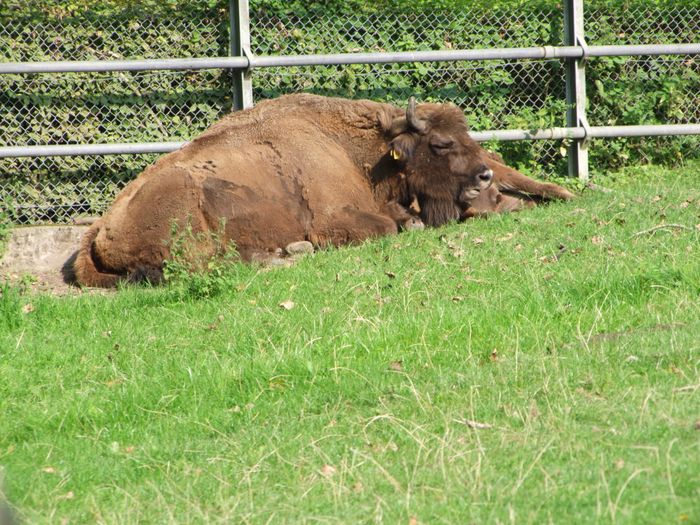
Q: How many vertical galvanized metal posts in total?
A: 2